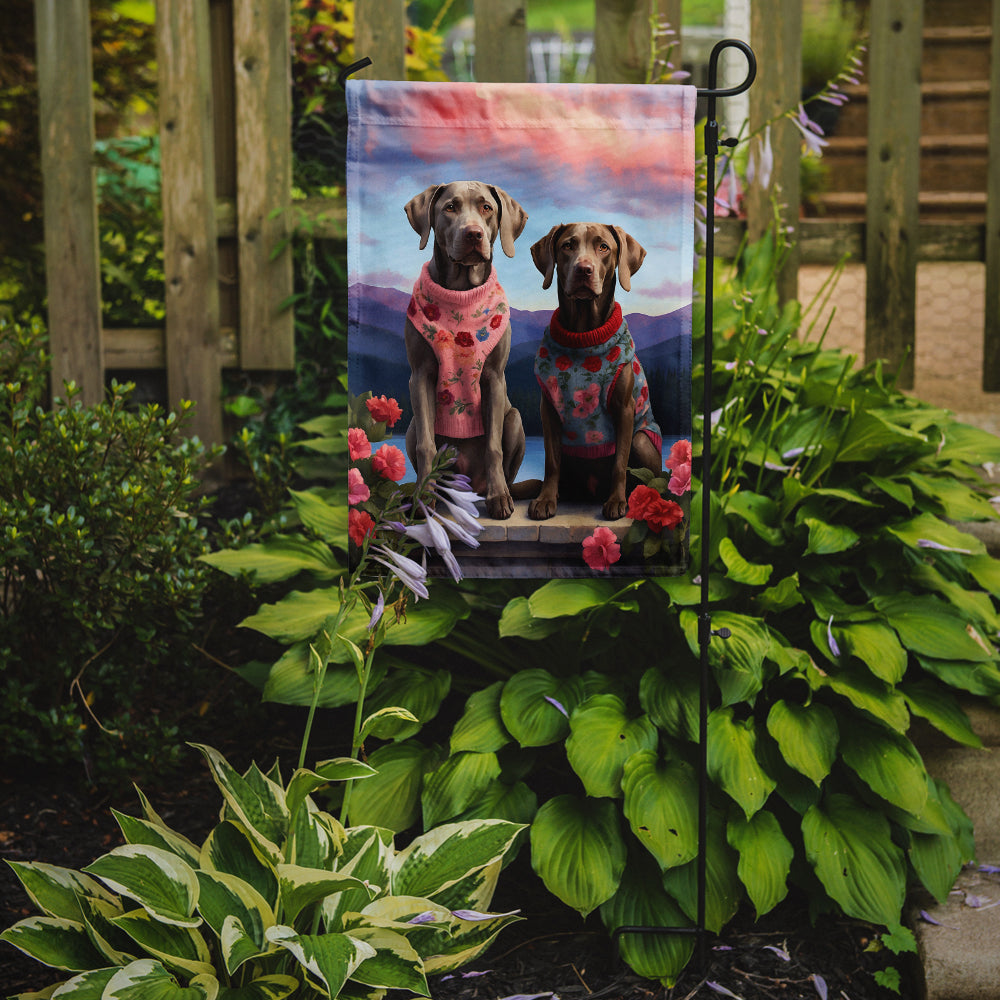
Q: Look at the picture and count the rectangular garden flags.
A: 1